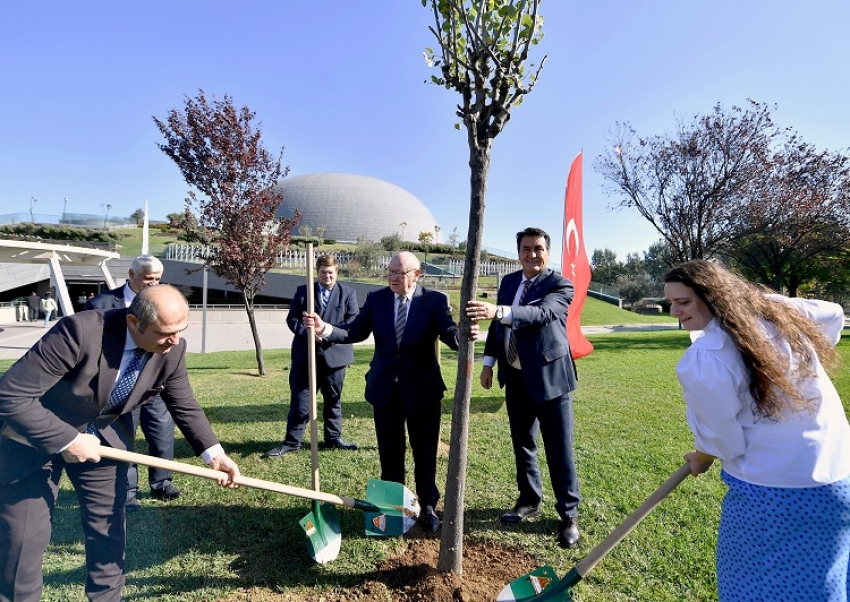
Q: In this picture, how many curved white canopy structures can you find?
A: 1